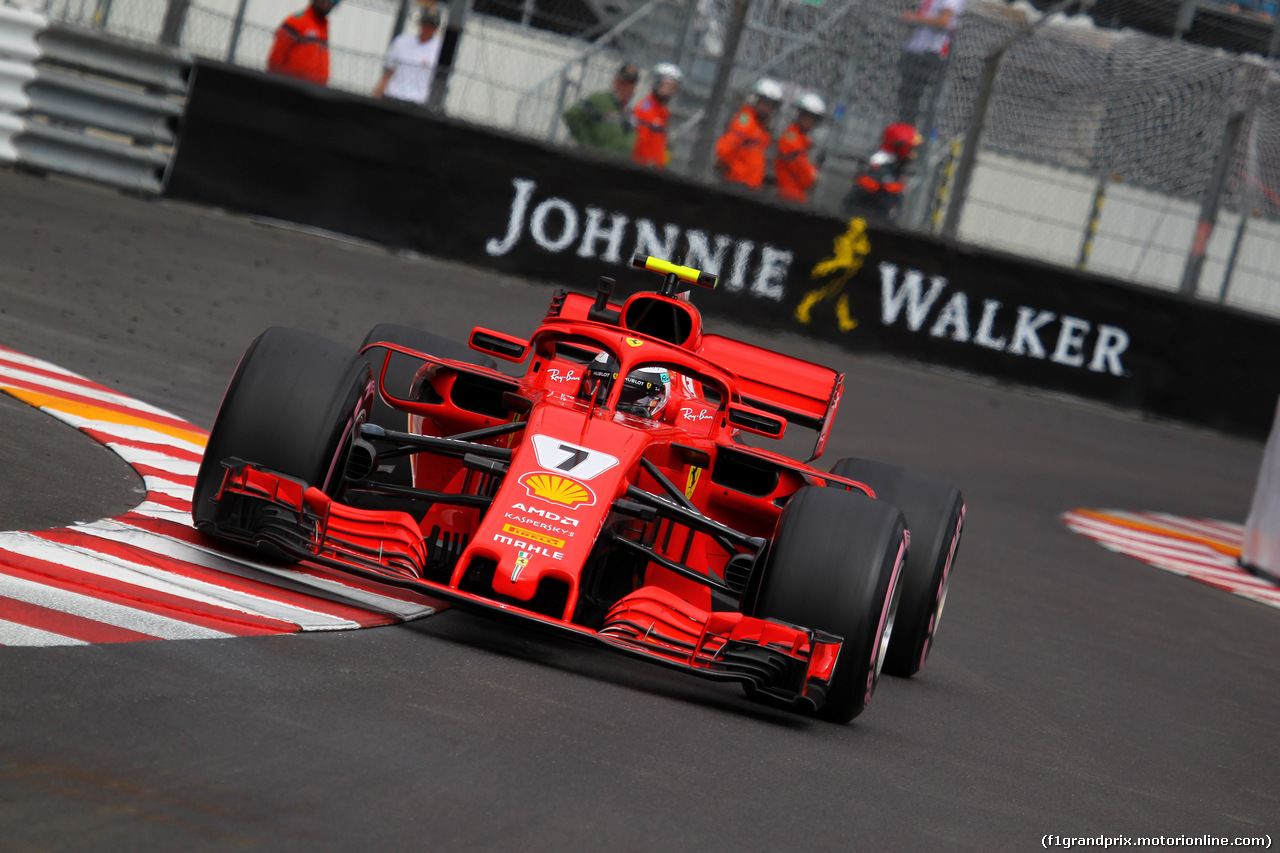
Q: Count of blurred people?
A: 8